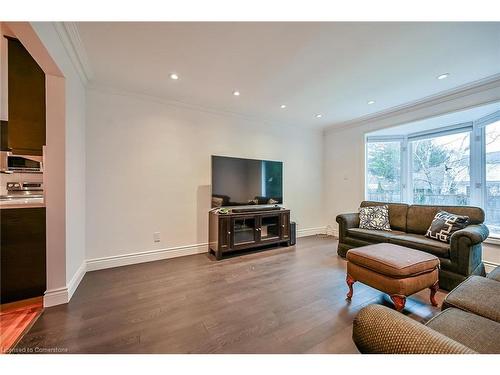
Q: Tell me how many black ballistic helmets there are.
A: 0